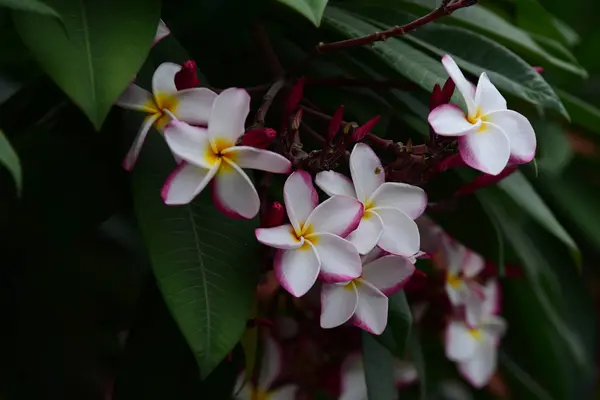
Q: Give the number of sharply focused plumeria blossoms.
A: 6